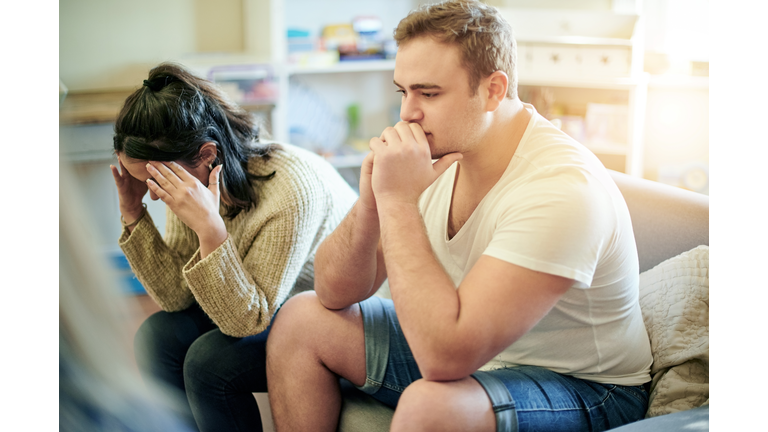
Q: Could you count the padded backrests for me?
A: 1